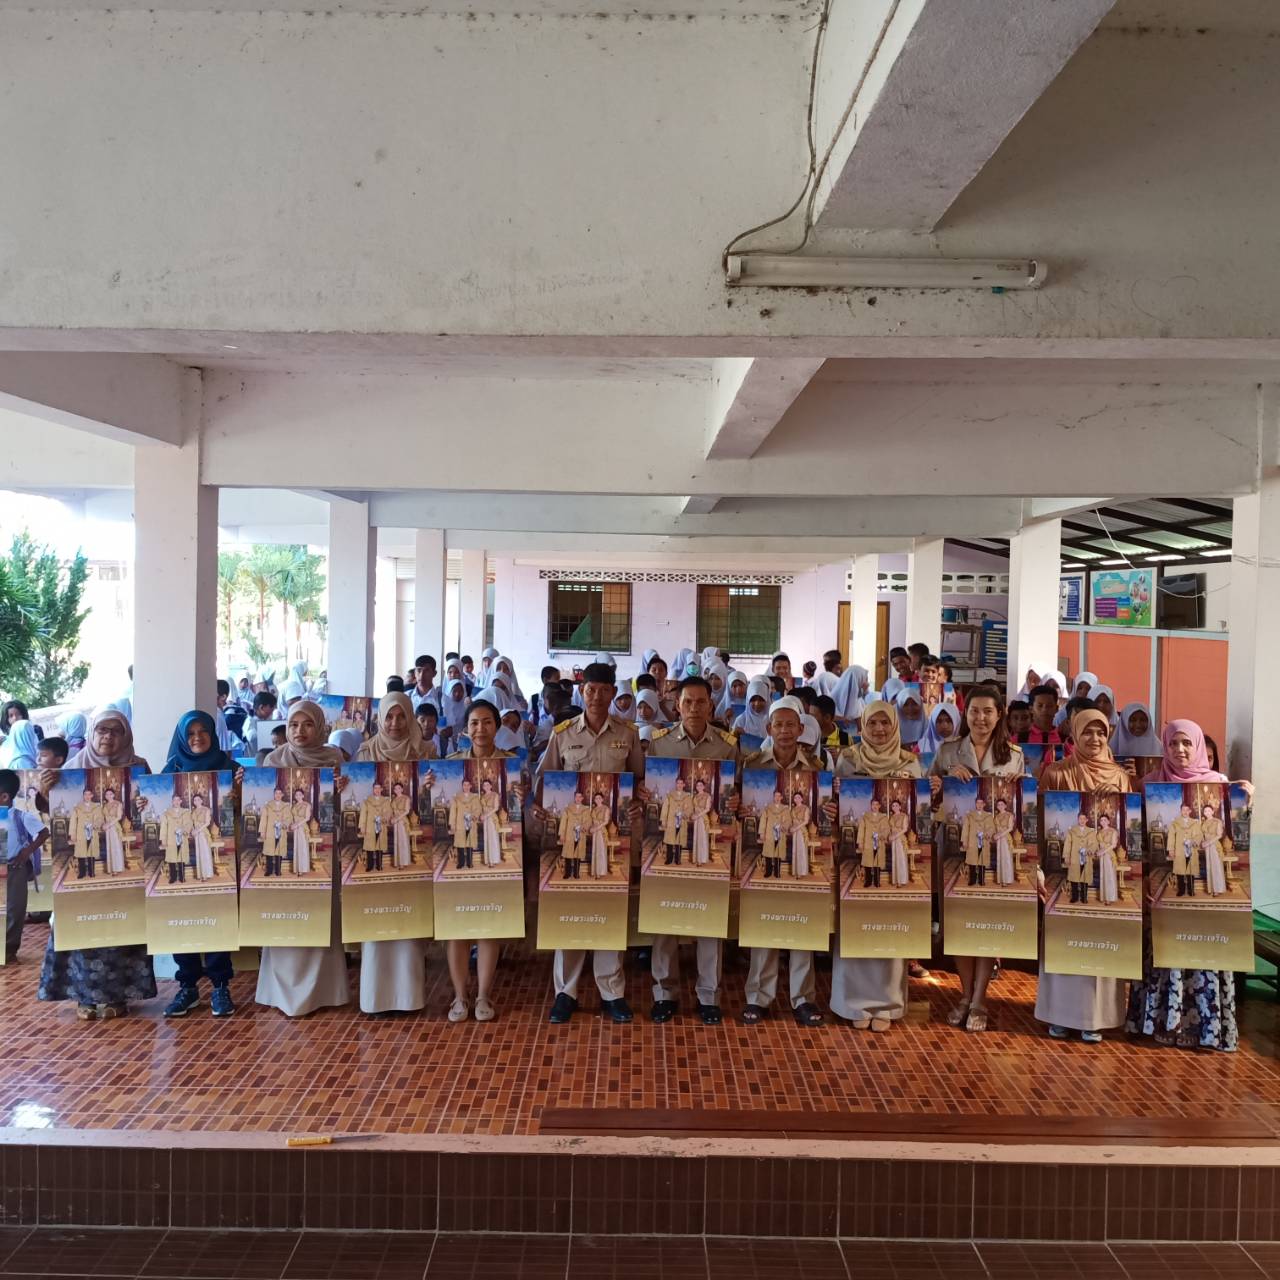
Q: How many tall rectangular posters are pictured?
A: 12